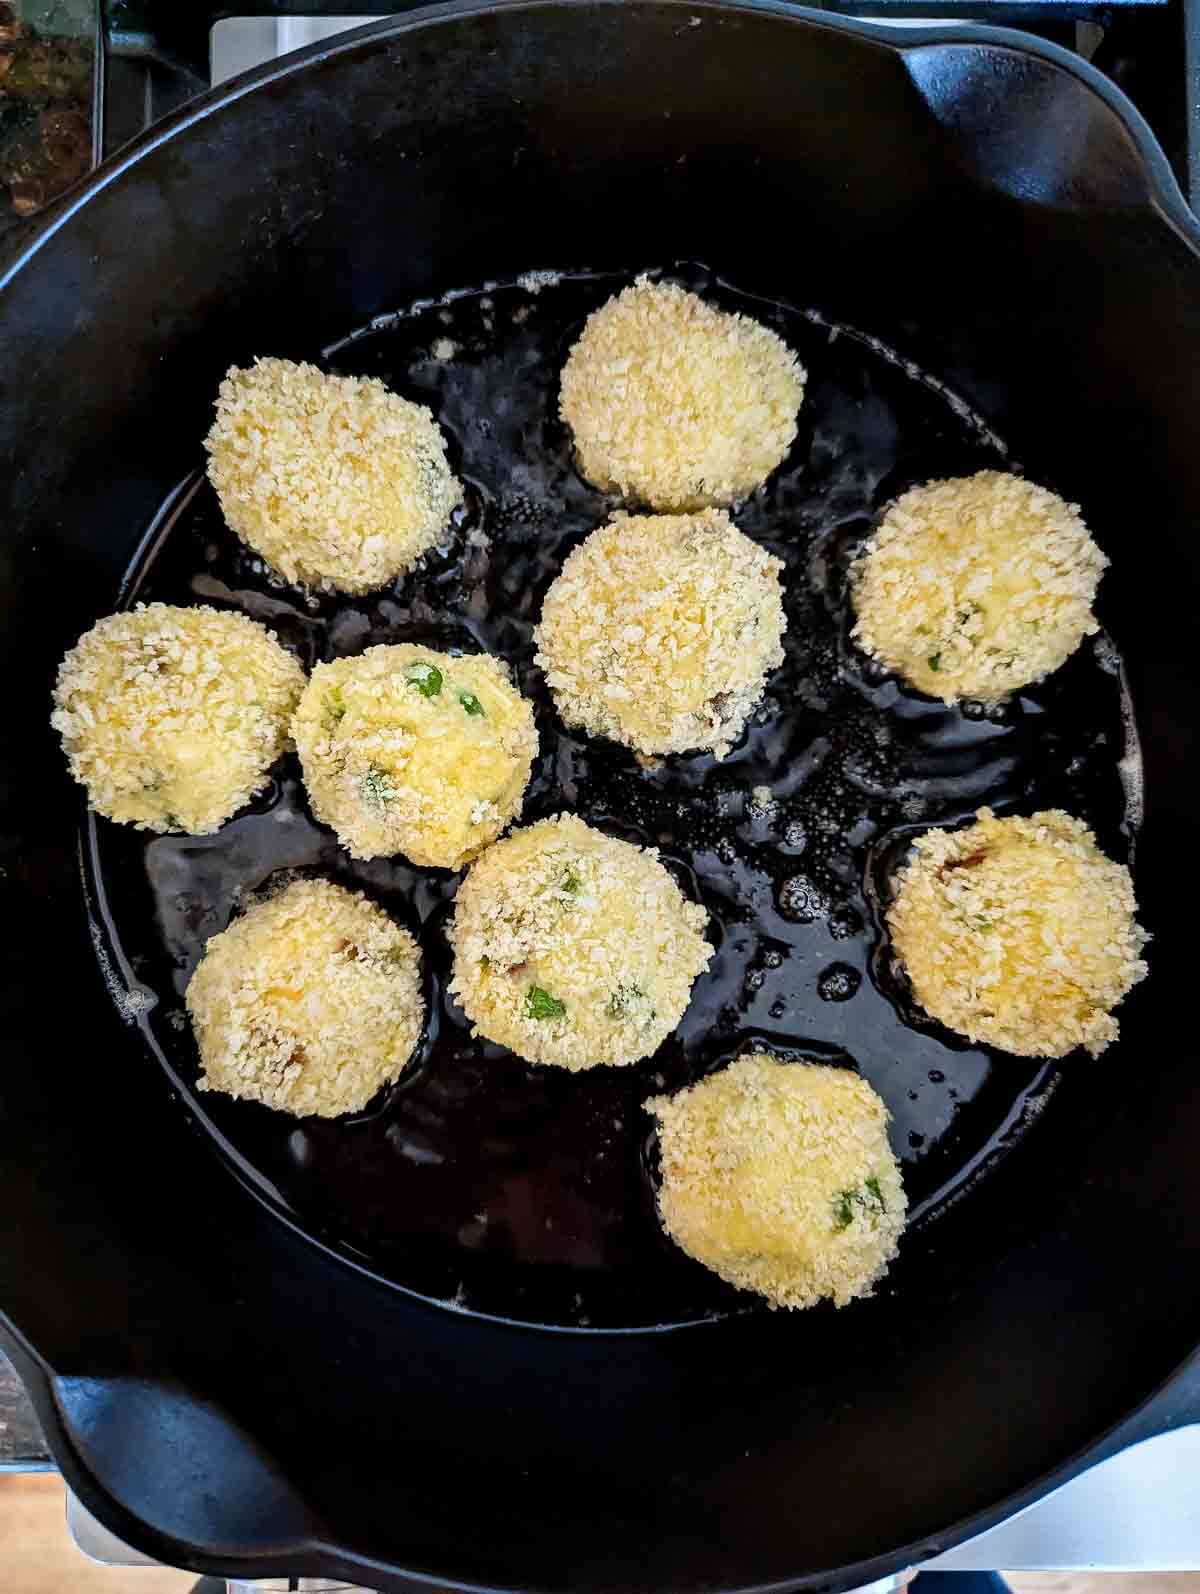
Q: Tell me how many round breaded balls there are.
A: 10